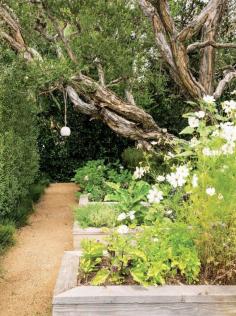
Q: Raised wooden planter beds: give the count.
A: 3